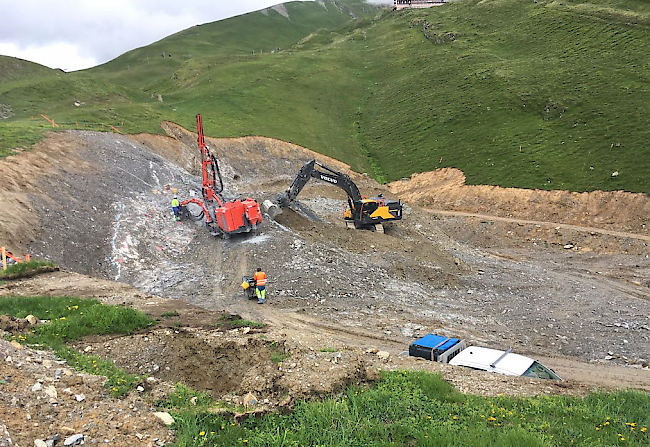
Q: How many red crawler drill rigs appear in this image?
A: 1